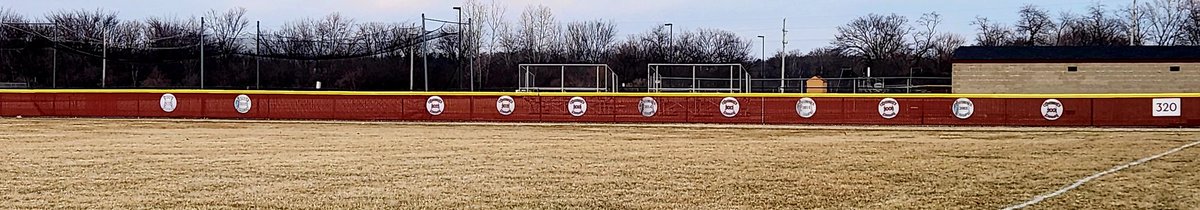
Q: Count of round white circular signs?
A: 11